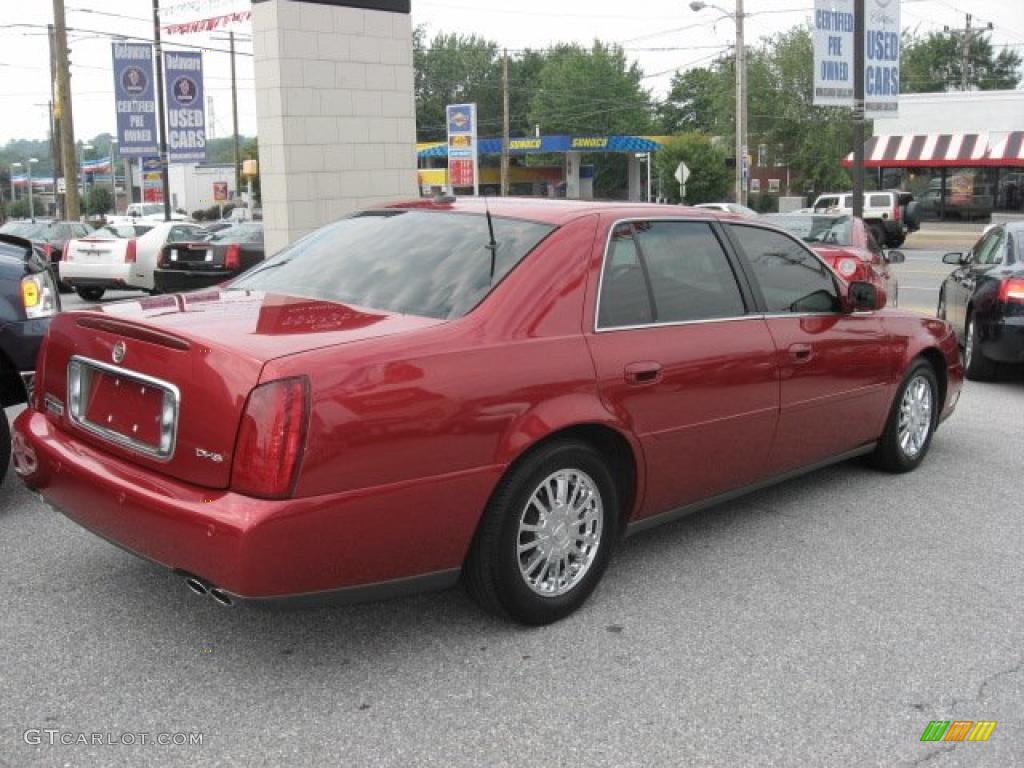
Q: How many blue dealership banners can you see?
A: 2